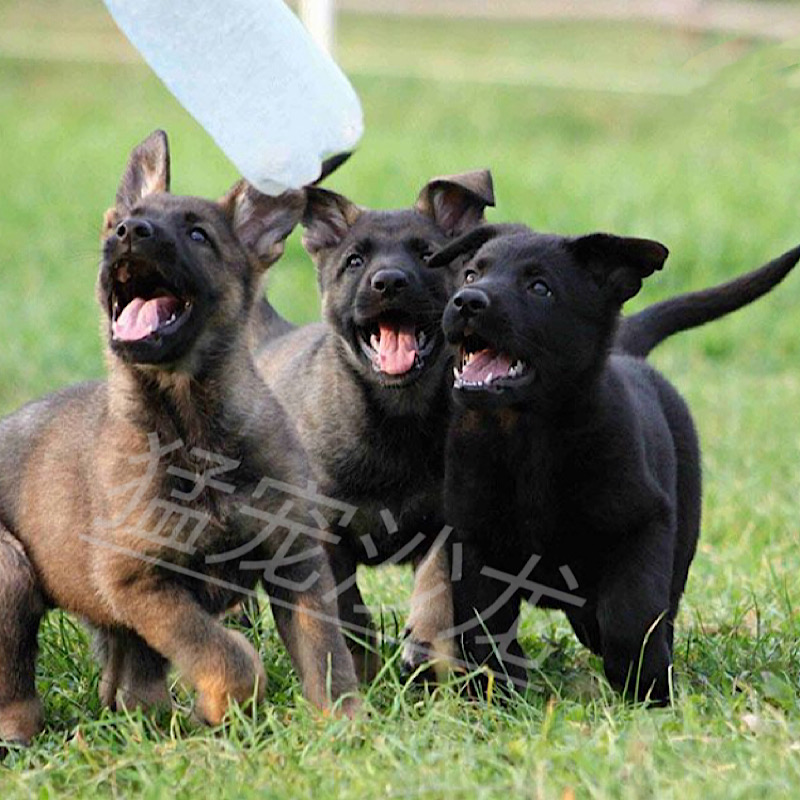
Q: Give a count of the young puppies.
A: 3